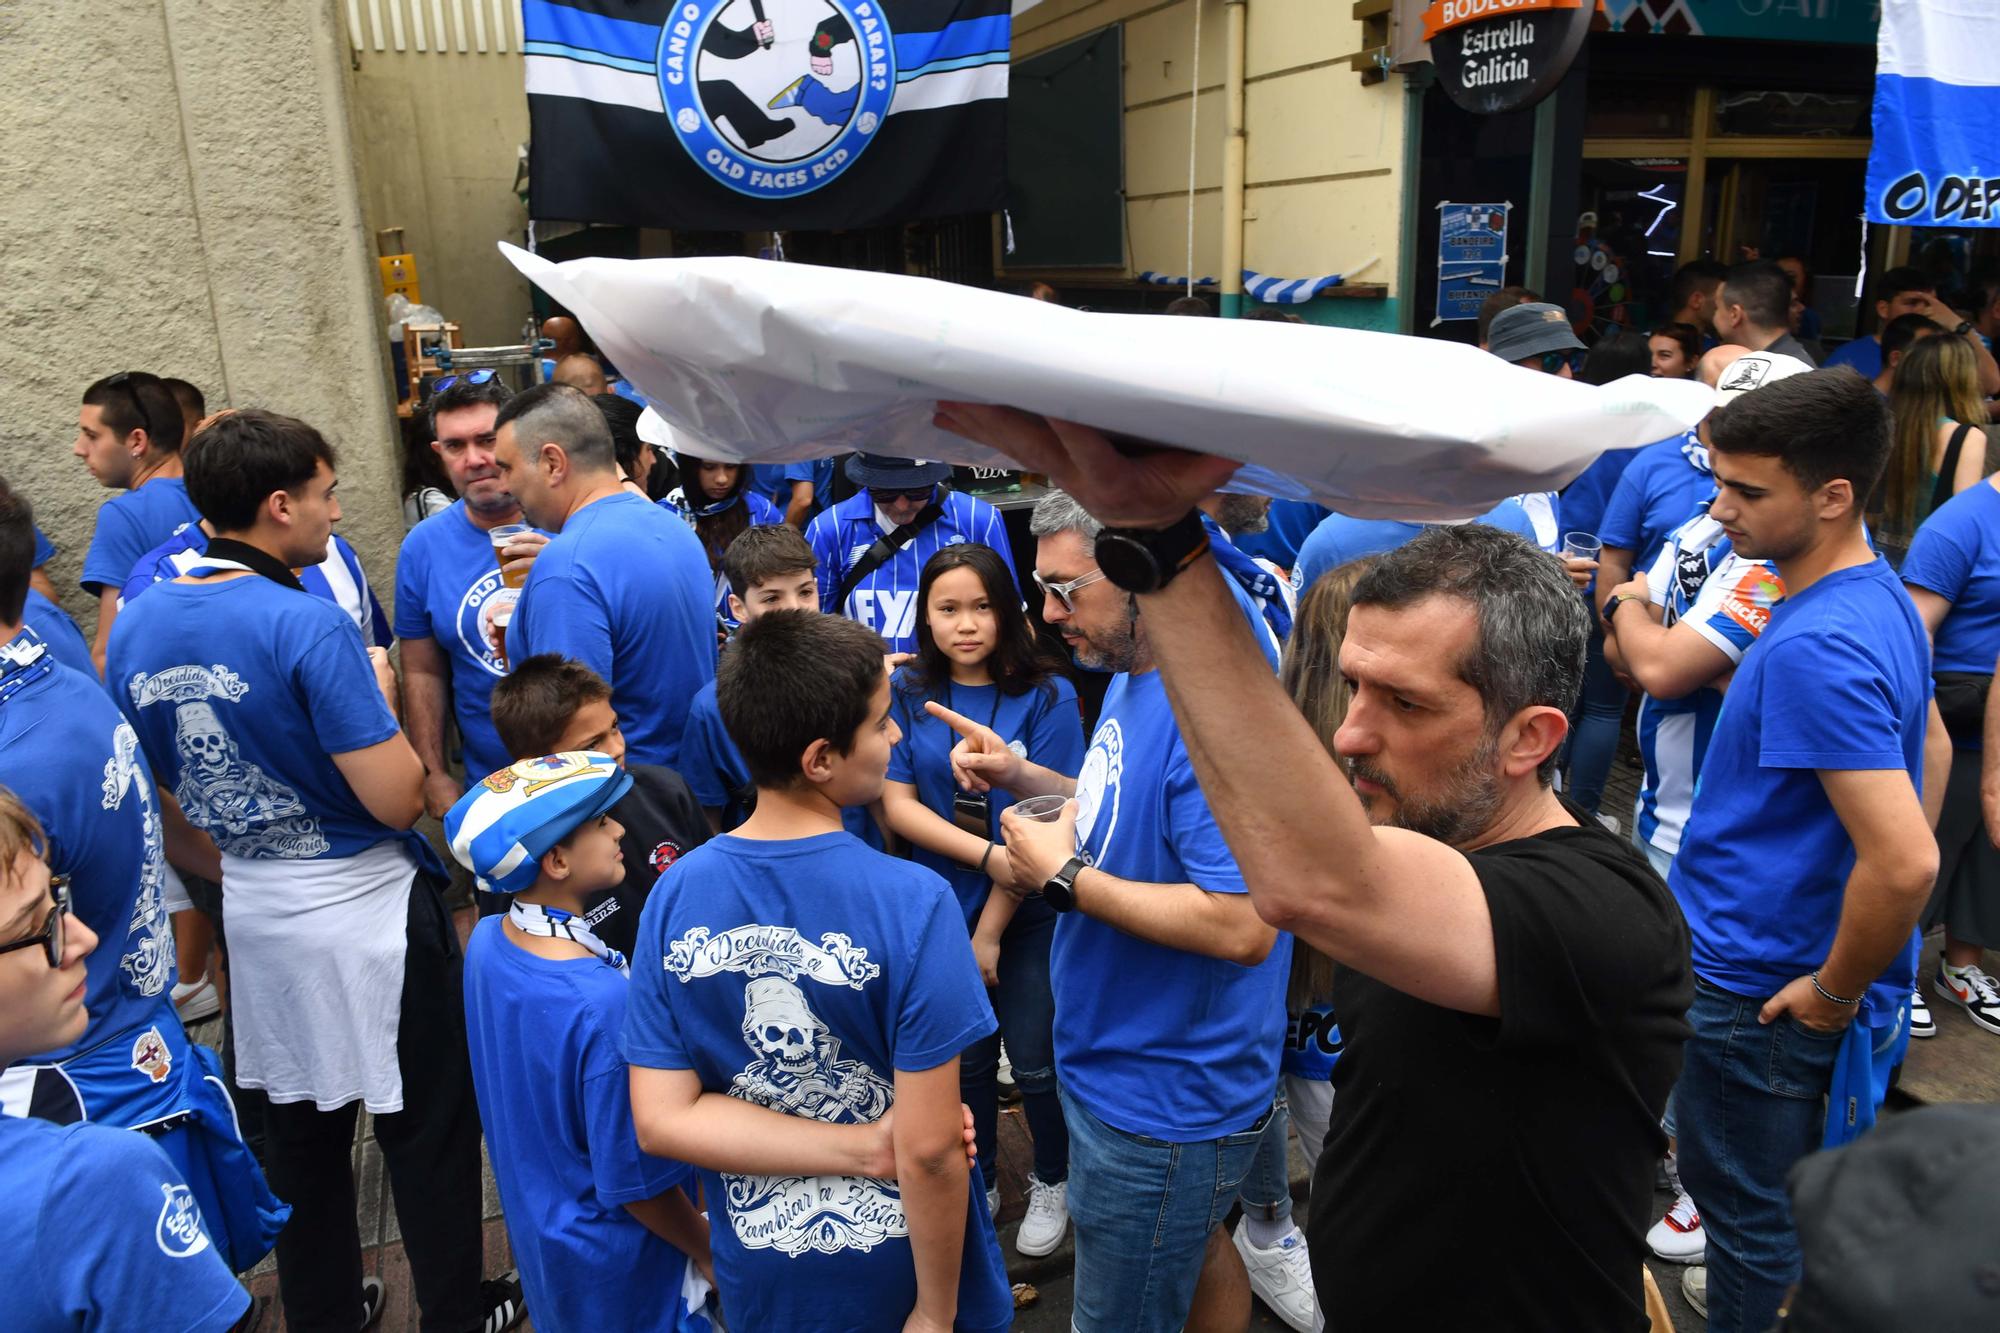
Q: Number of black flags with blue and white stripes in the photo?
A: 1